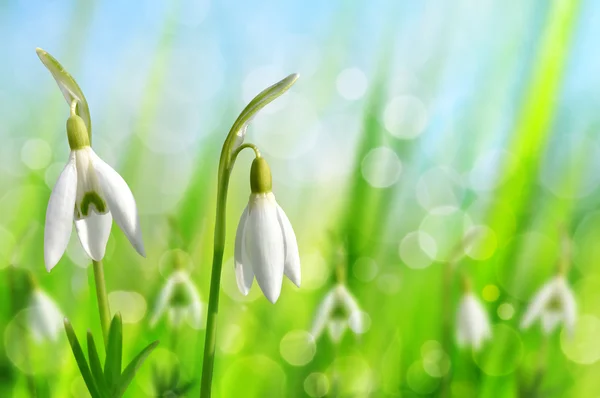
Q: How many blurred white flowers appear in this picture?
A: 5